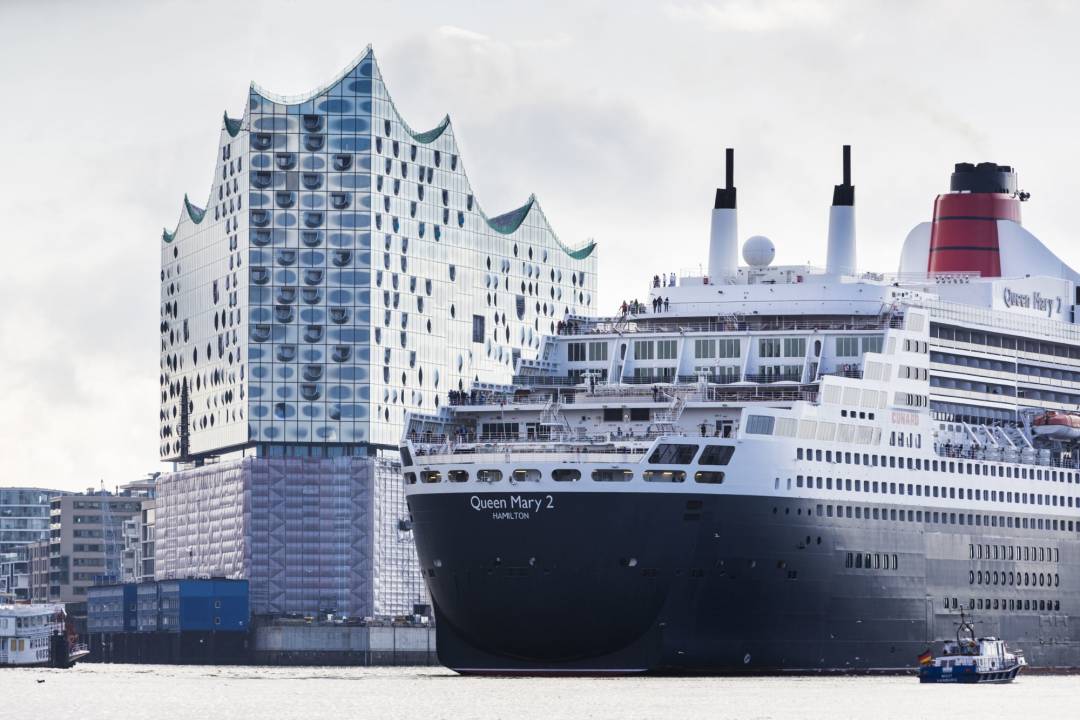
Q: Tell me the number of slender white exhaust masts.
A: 2